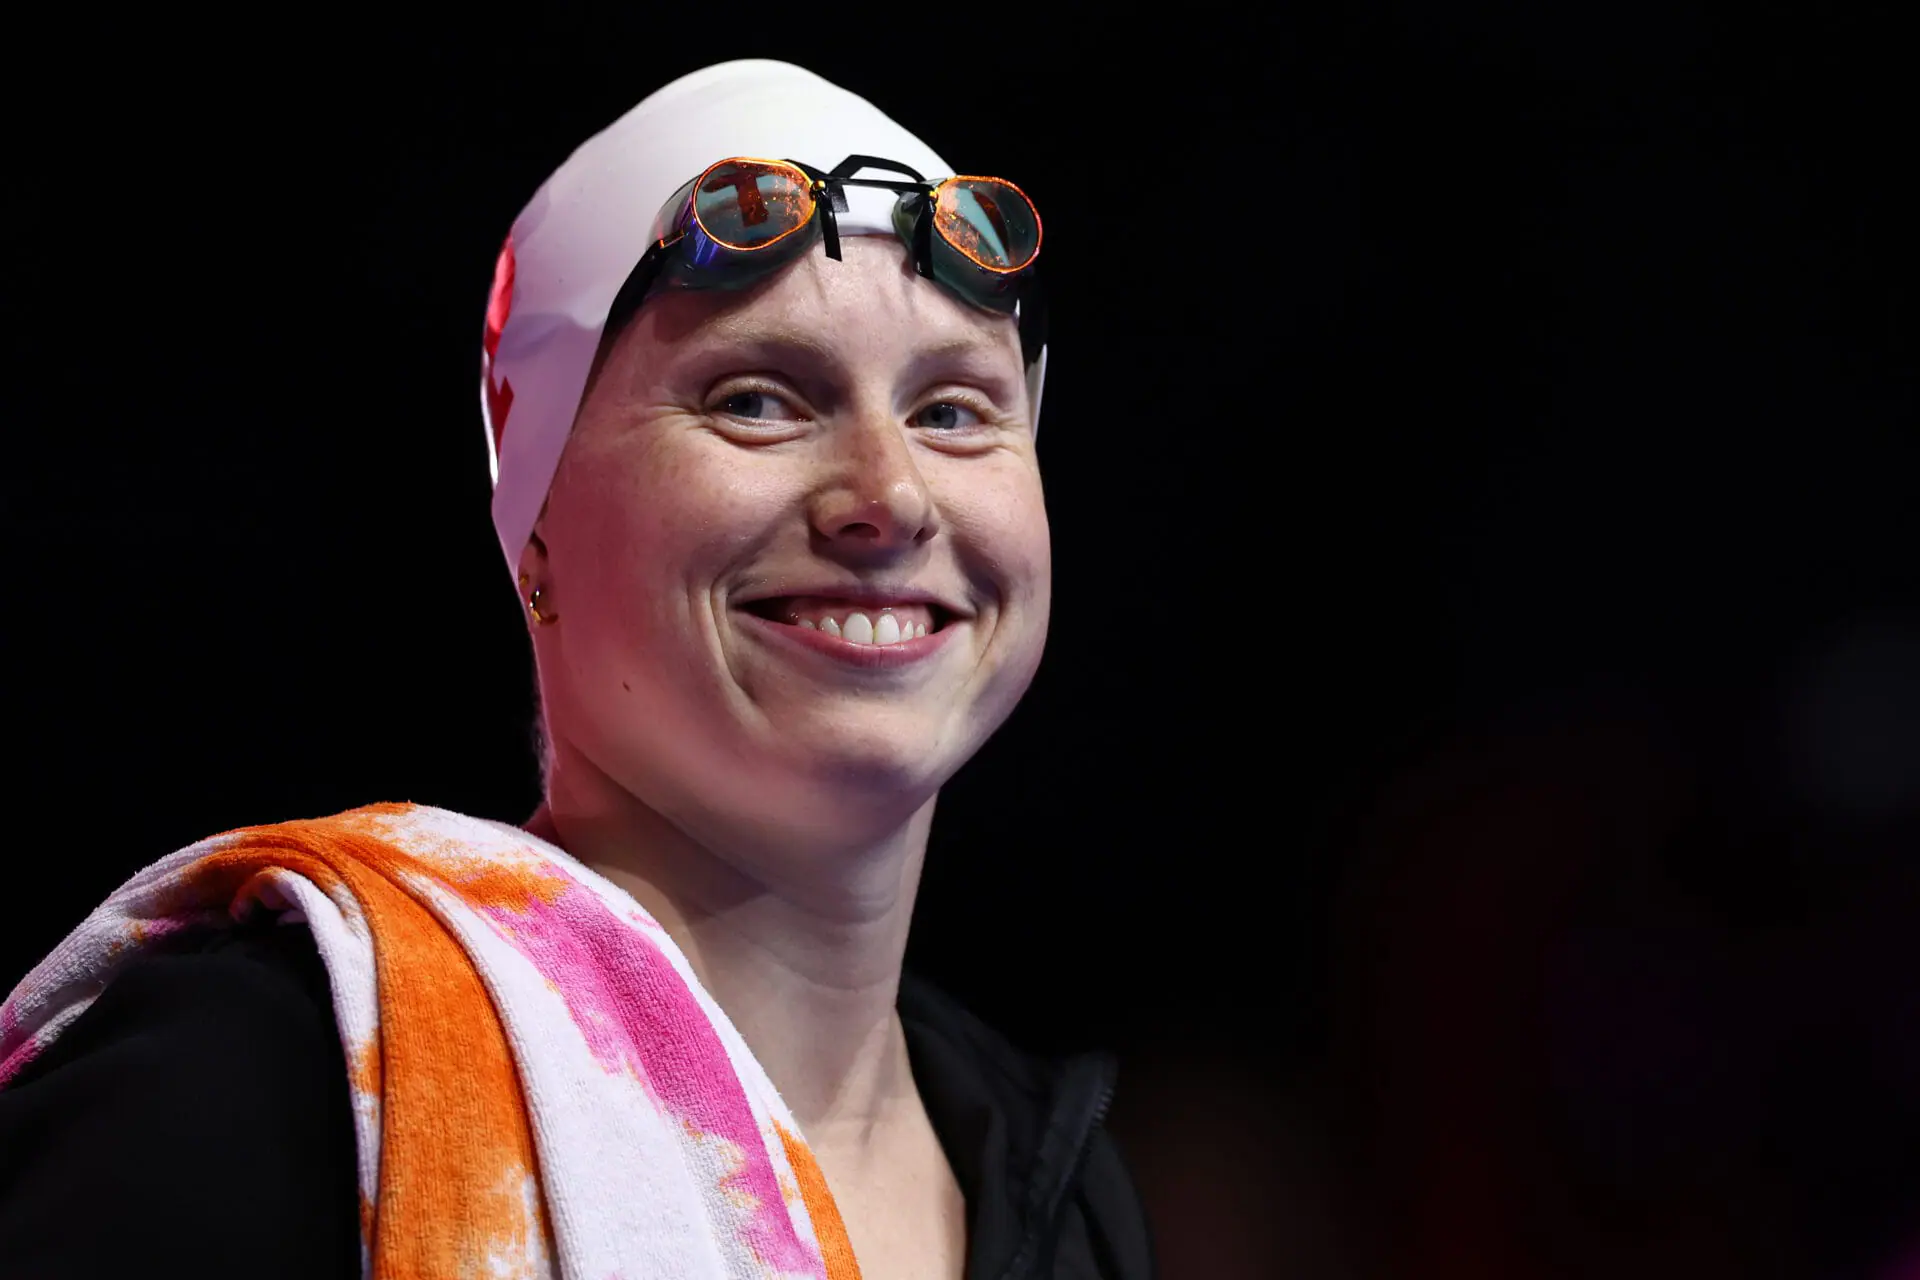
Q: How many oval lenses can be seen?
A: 2